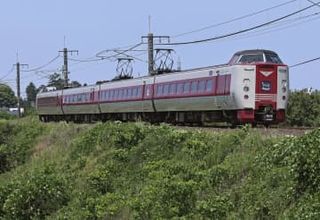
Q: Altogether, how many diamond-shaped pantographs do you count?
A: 2